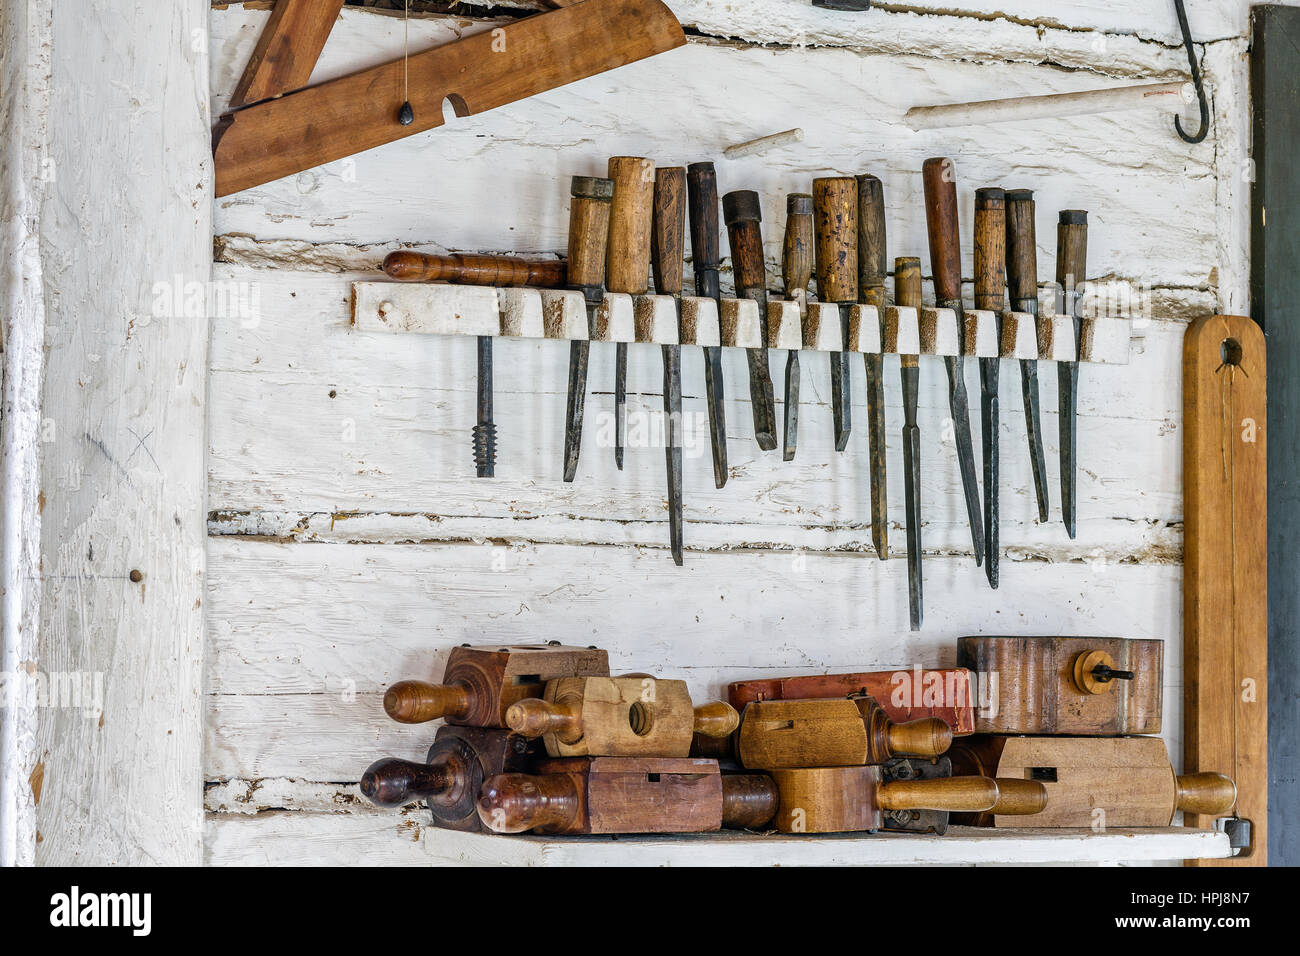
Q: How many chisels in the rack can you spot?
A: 13